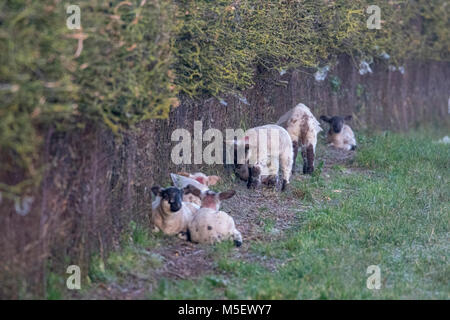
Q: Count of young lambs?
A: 6